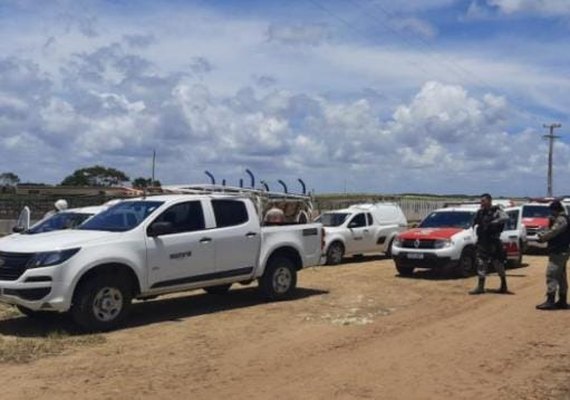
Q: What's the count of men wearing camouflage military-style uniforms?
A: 2